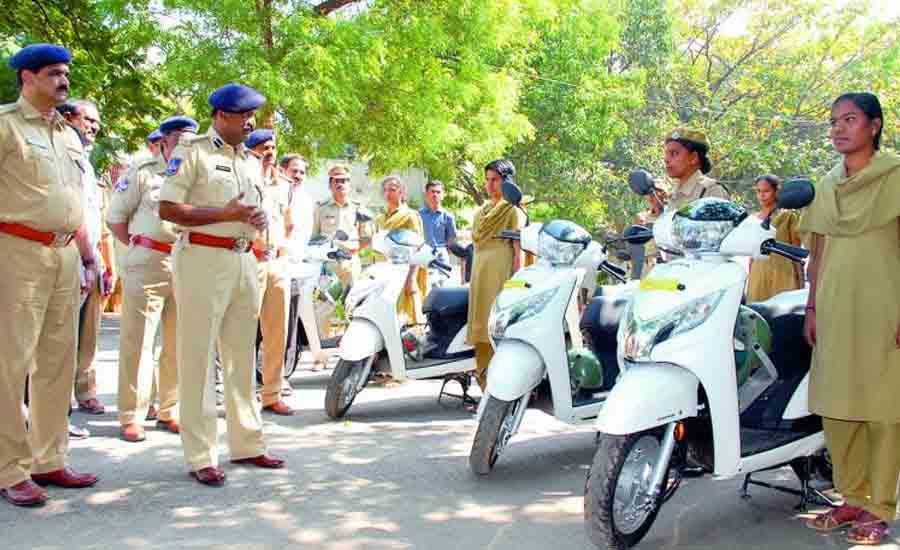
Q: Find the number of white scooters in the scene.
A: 4